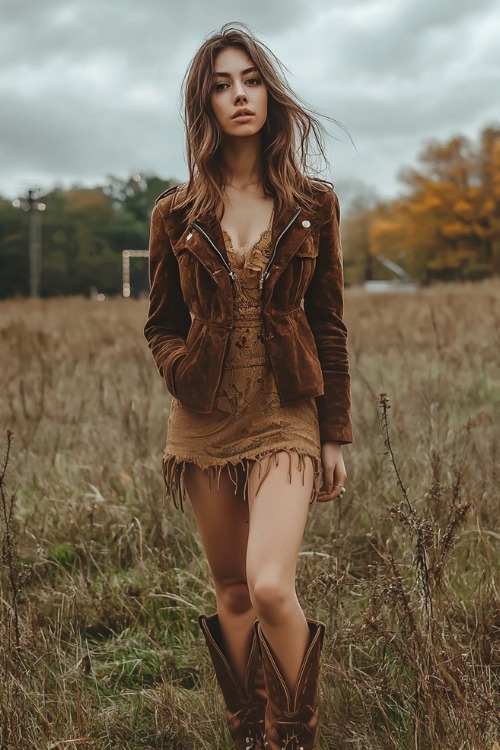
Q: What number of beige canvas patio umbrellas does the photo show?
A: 0